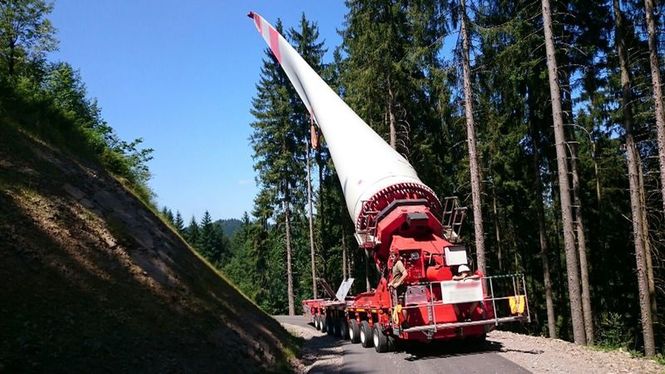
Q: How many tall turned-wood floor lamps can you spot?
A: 0